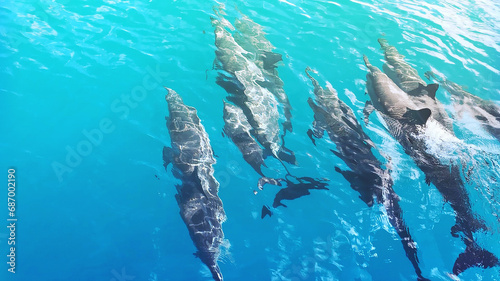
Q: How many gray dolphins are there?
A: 8